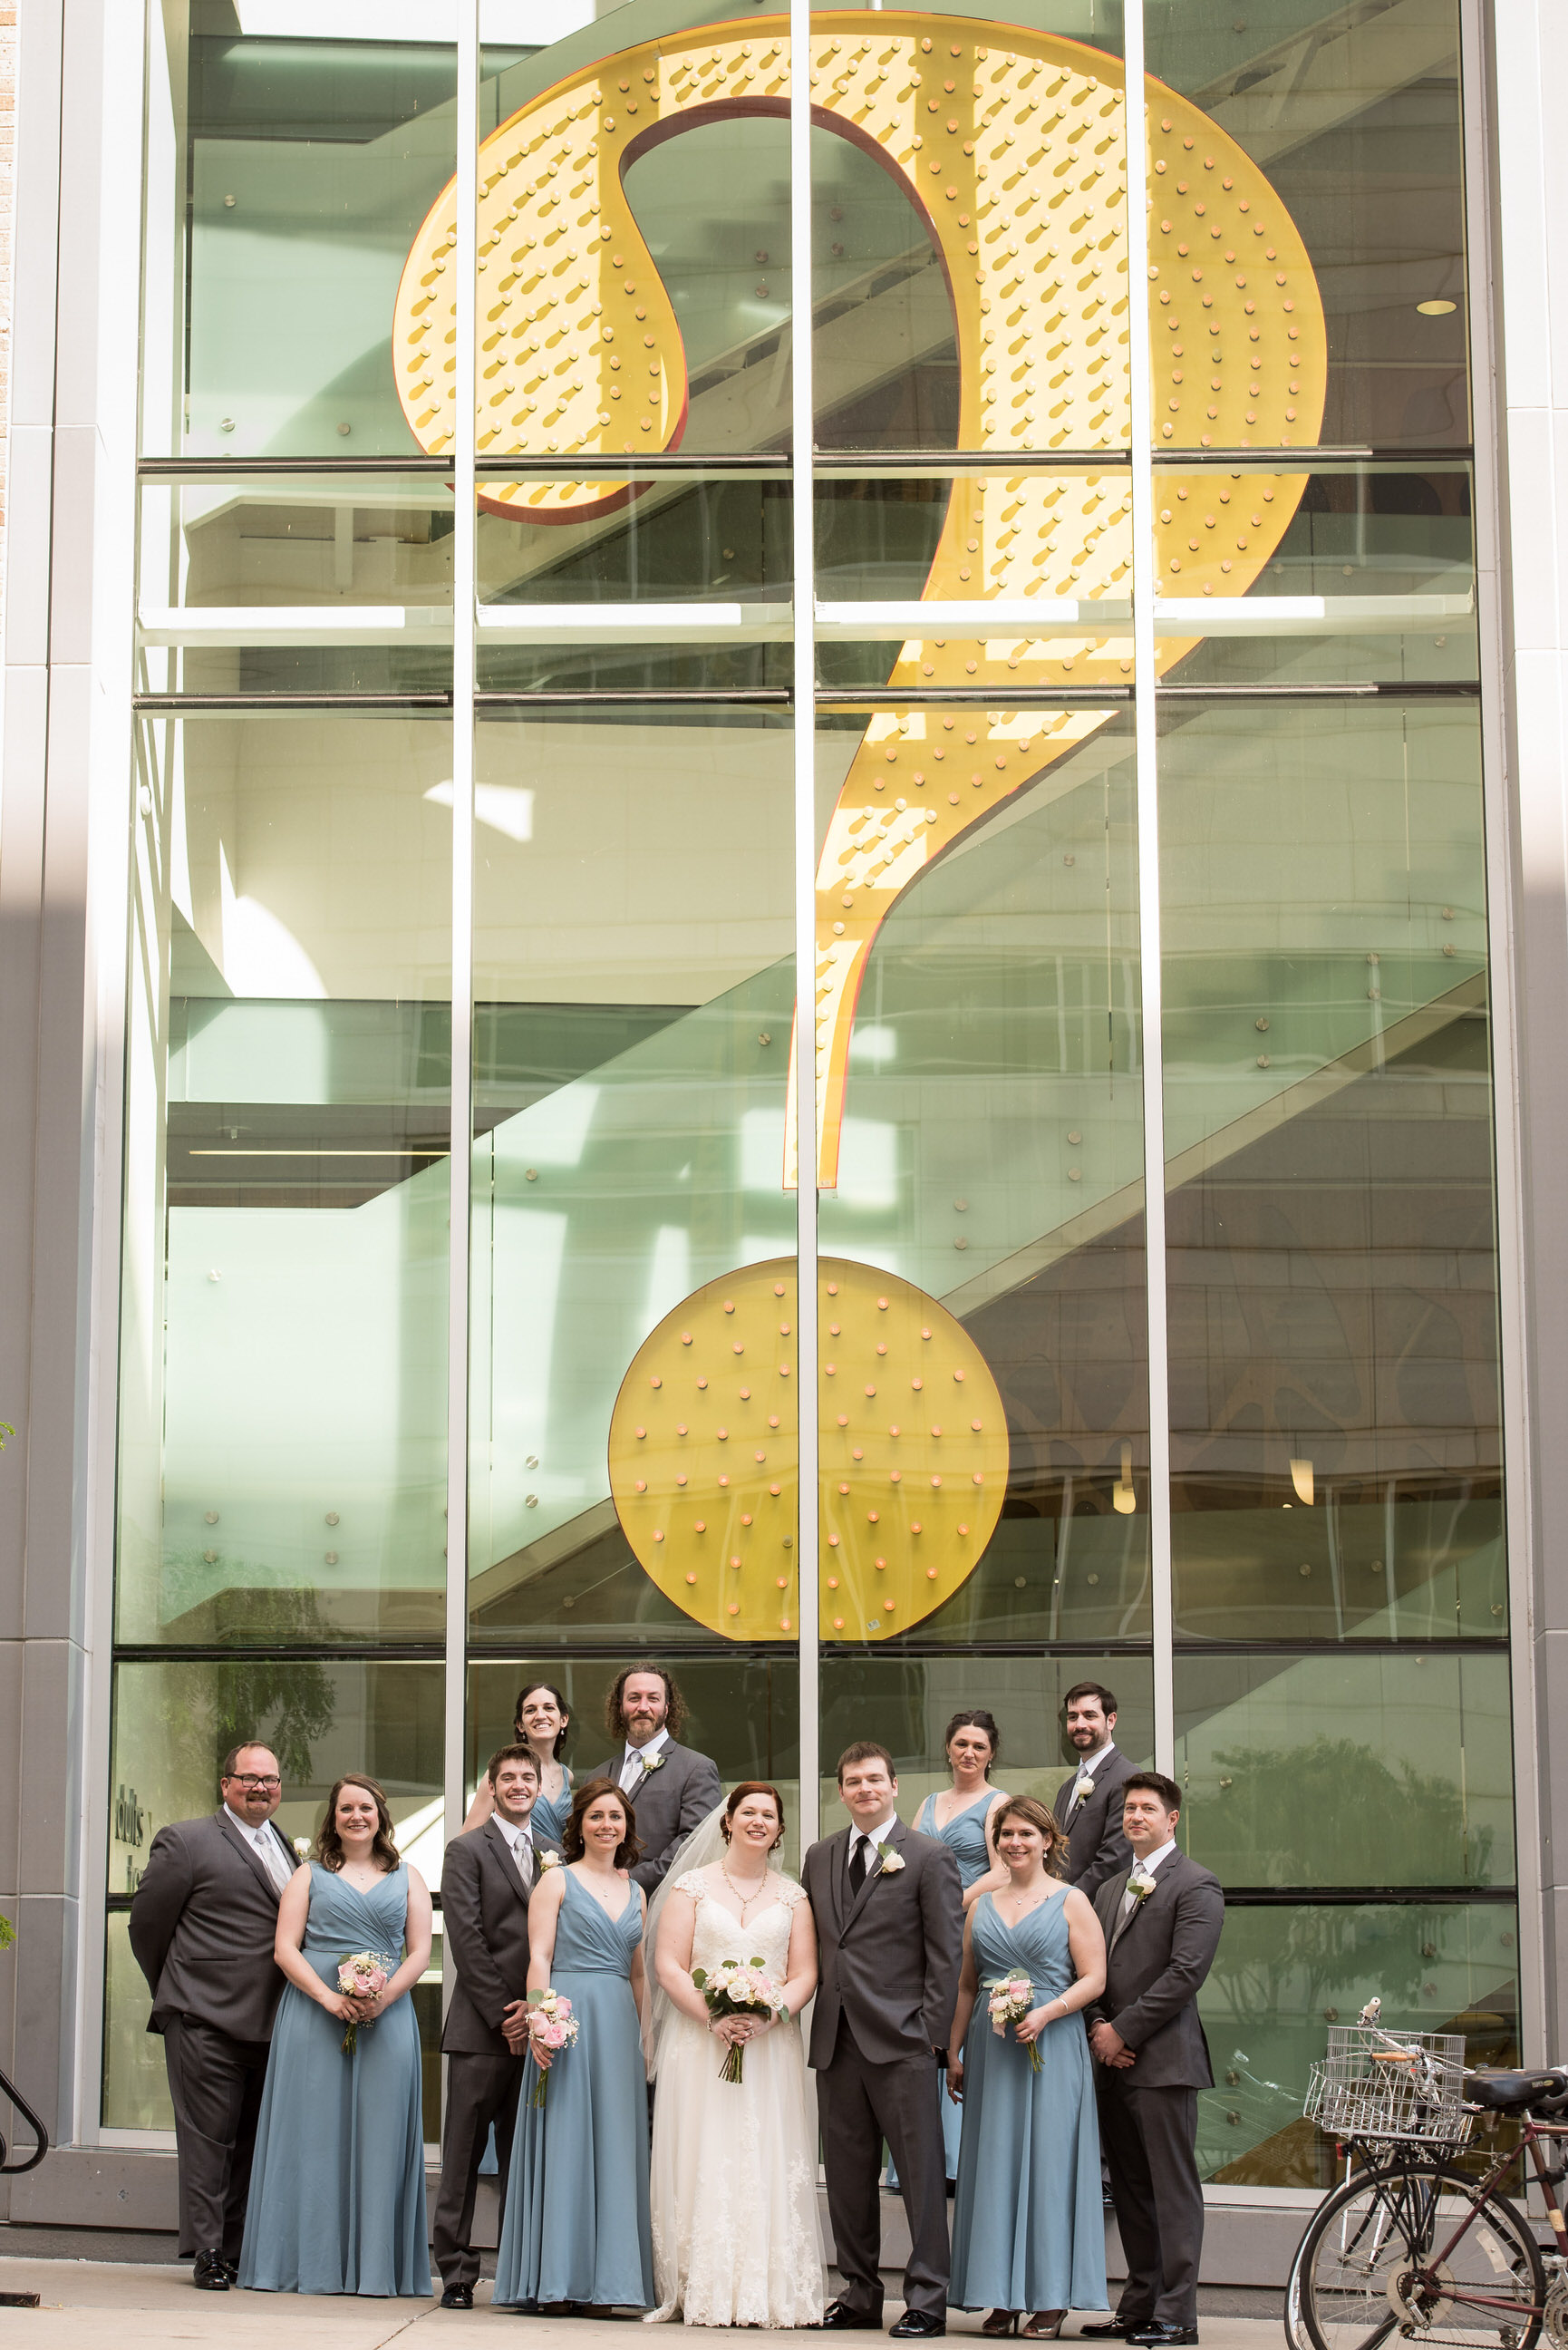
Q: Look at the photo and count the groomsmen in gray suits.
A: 5